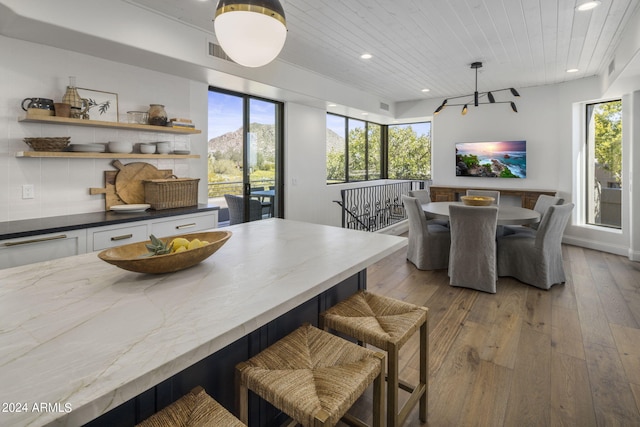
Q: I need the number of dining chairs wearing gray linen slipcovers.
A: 6